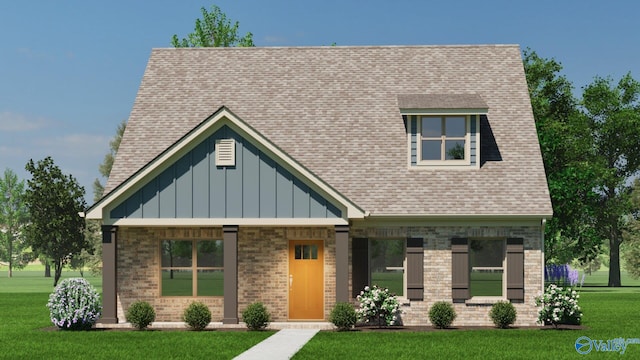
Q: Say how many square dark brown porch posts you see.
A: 3